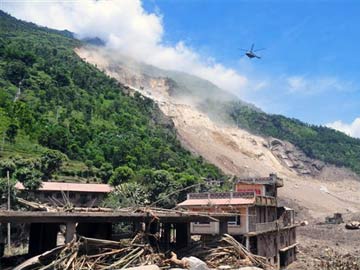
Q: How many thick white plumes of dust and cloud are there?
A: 1